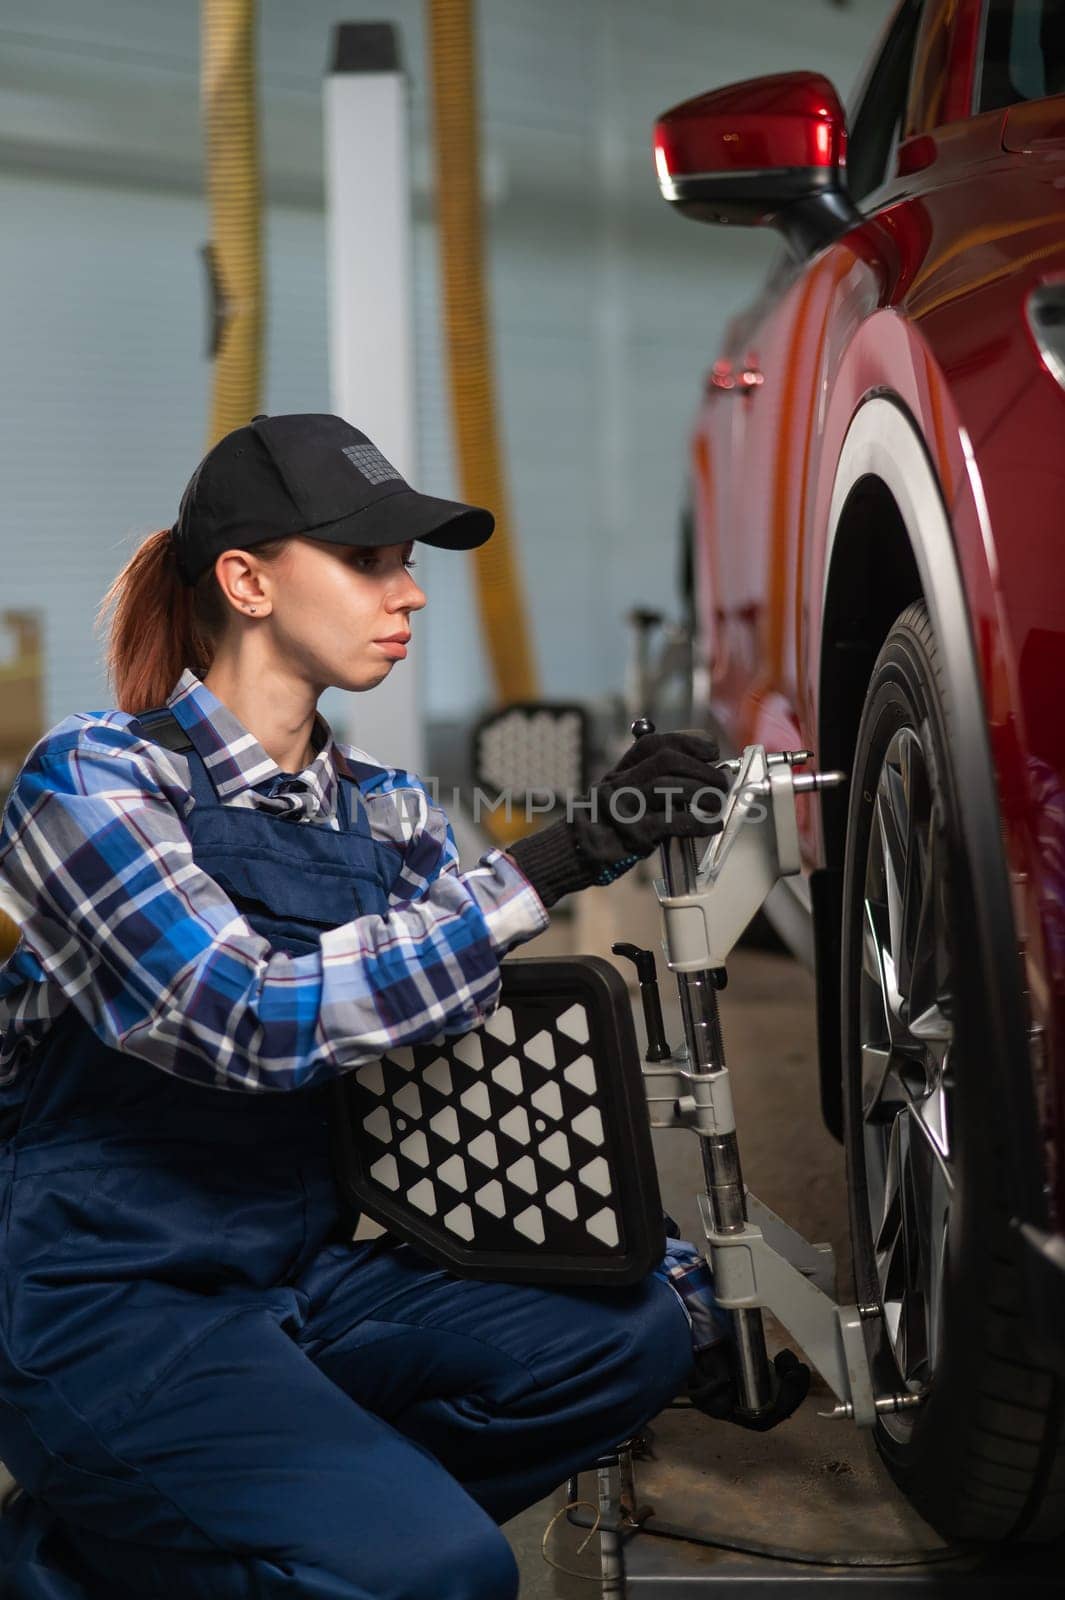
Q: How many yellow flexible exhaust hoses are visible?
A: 2